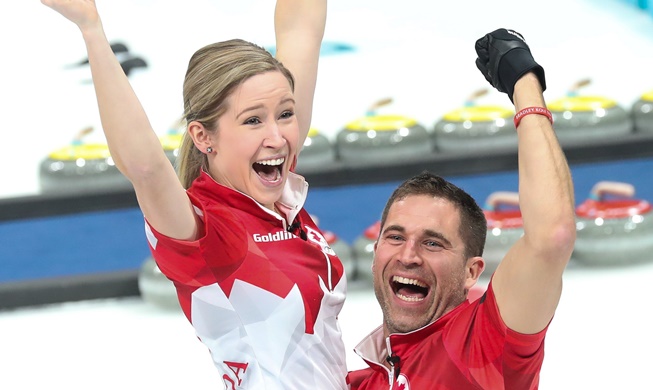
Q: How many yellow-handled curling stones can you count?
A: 7